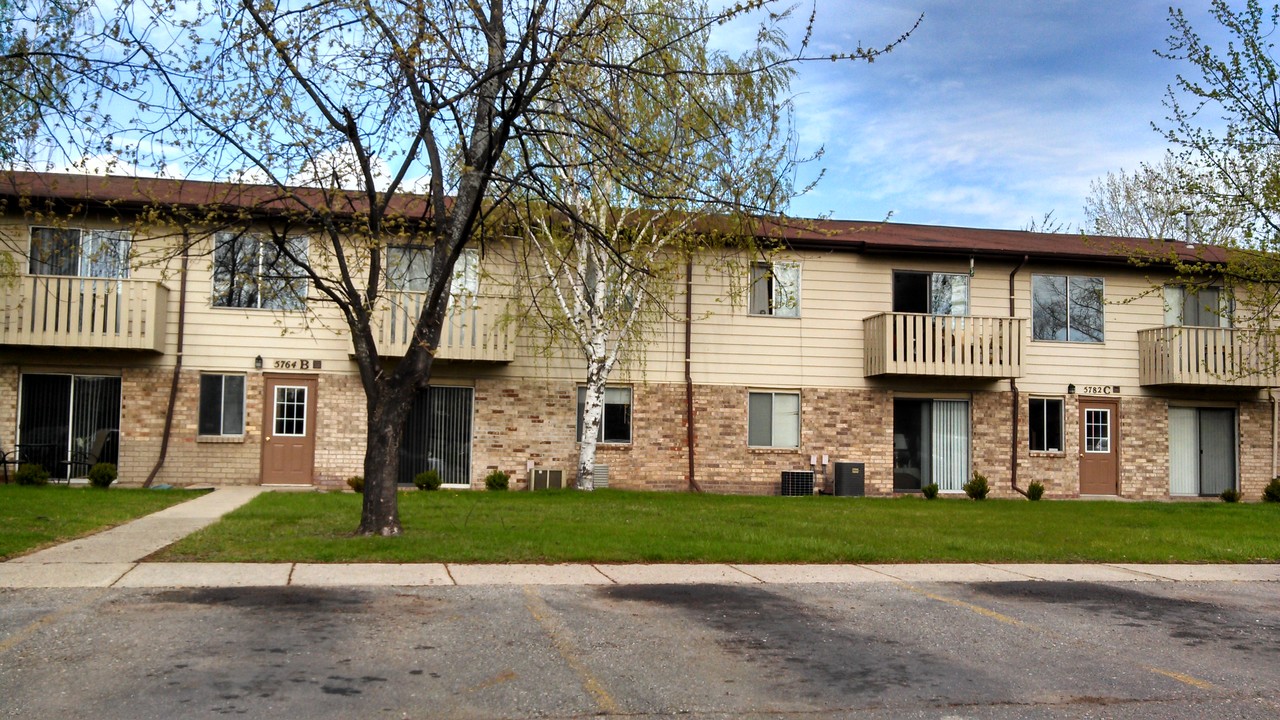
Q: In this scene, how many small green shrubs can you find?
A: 10